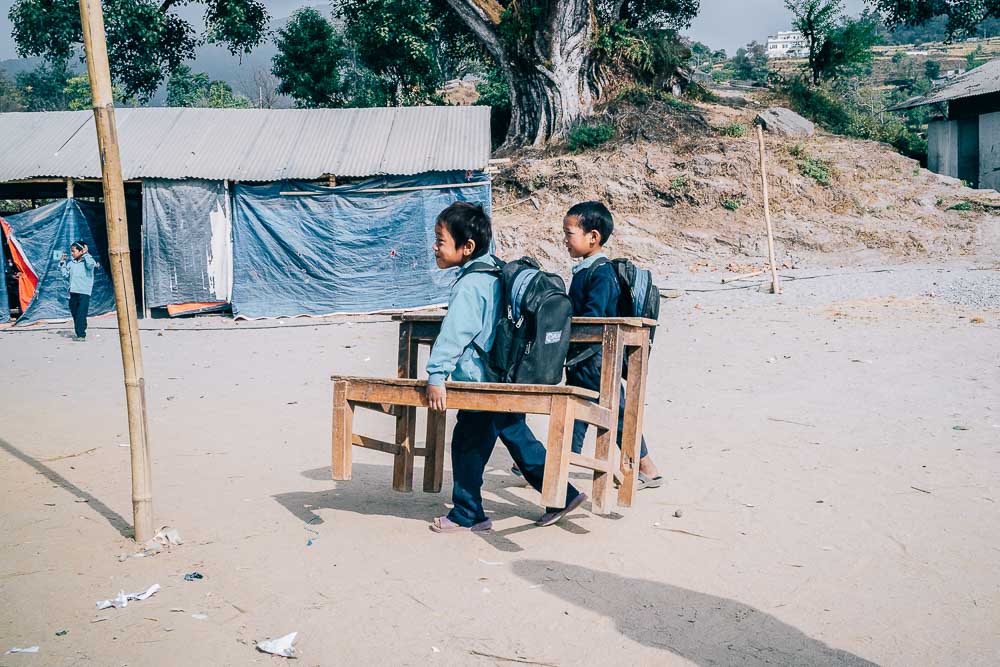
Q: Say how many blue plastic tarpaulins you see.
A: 3